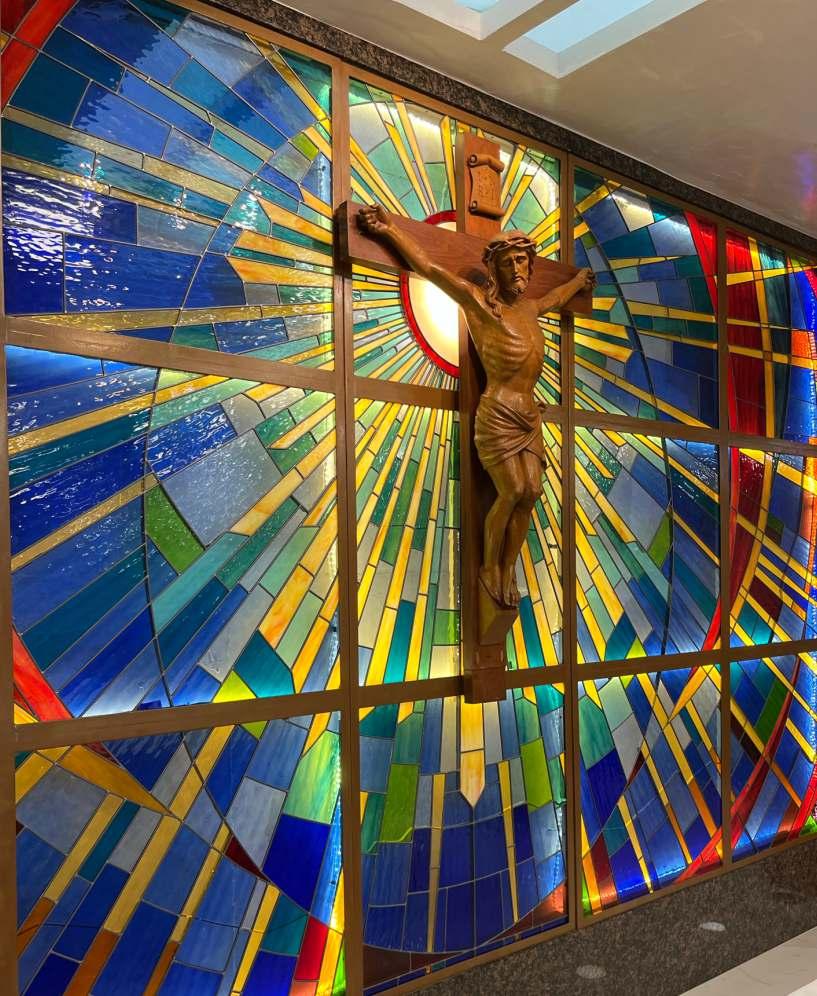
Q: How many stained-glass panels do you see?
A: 12